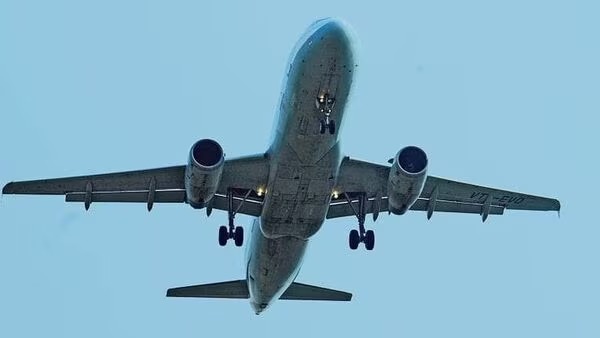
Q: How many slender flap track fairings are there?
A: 6